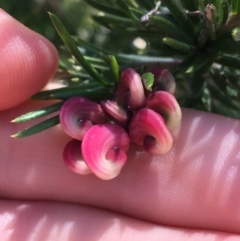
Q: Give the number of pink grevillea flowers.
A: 8